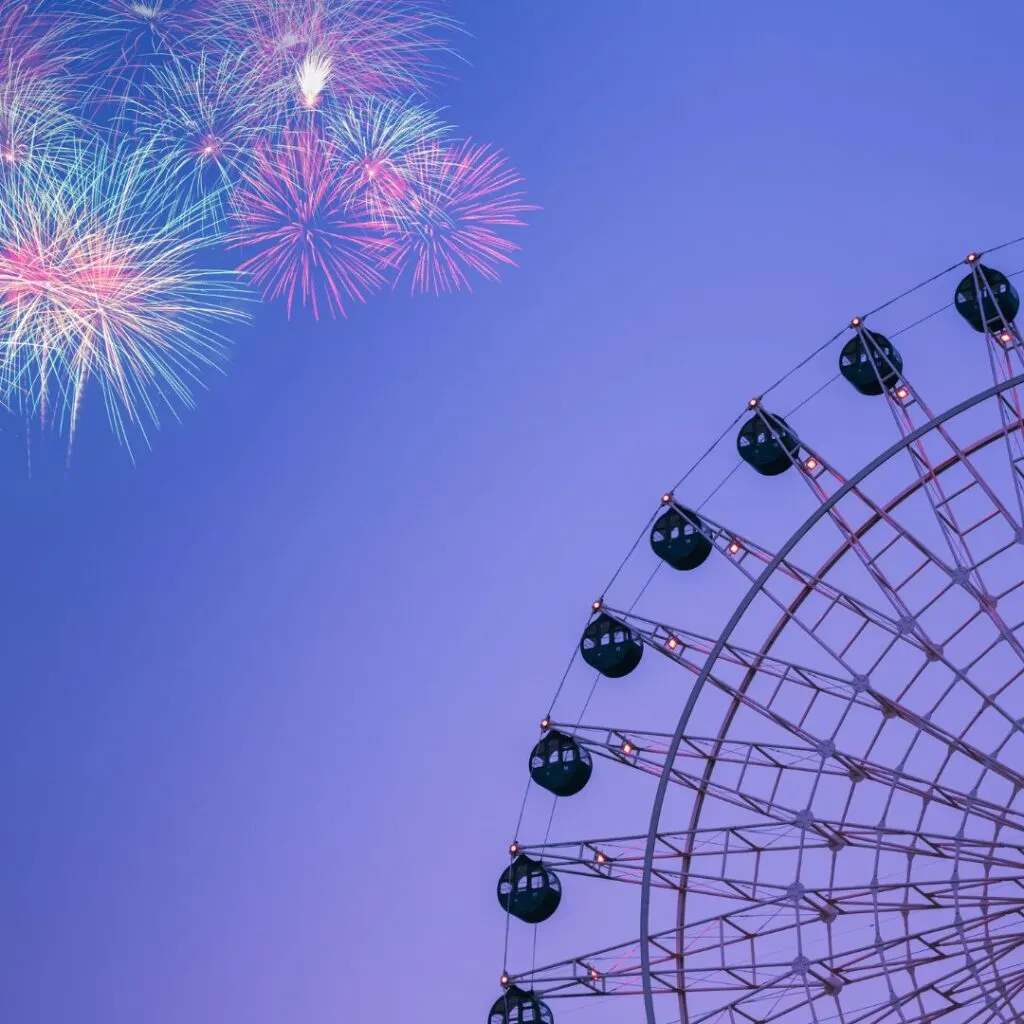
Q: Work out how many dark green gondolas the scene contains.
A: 8